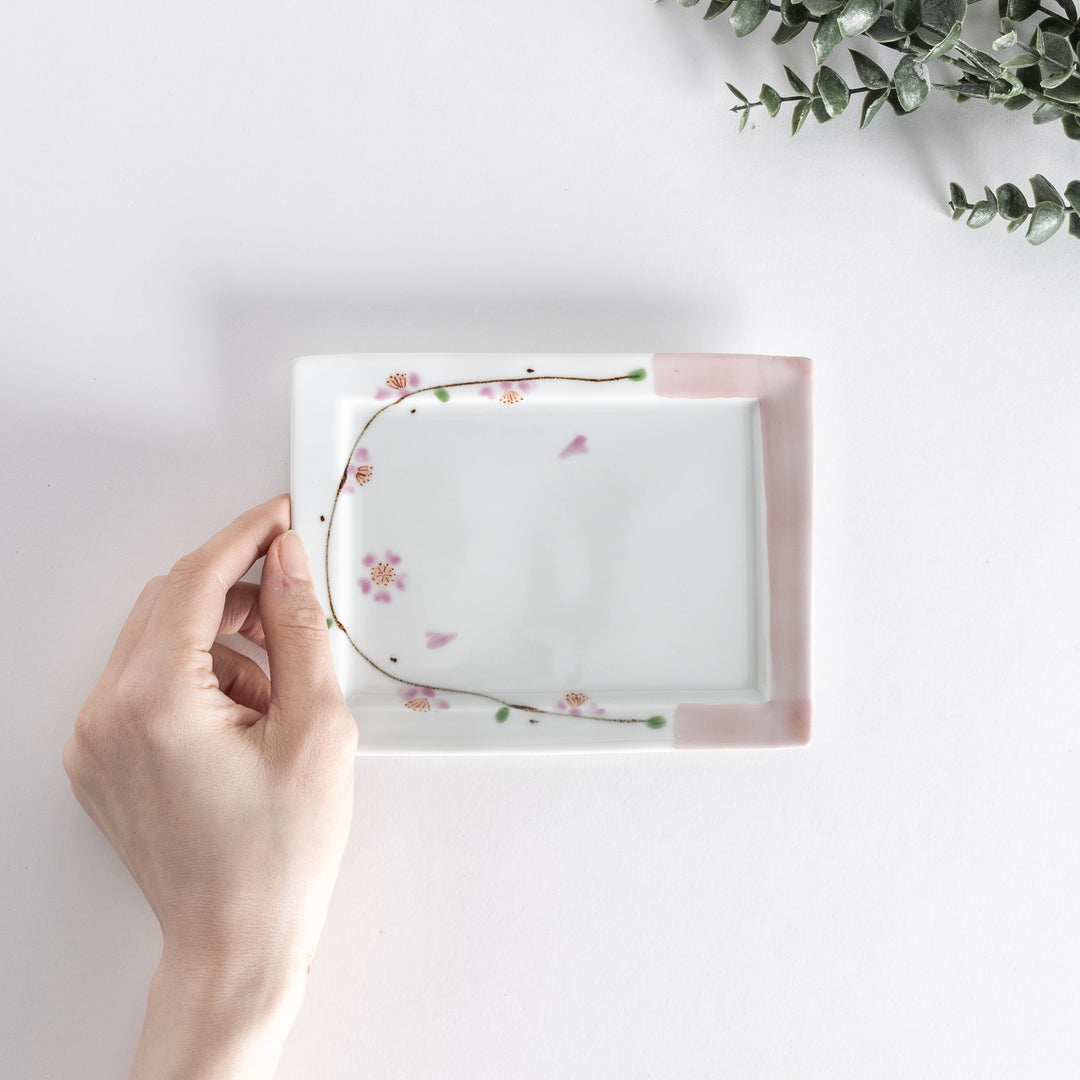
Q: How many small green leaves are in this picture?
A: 5